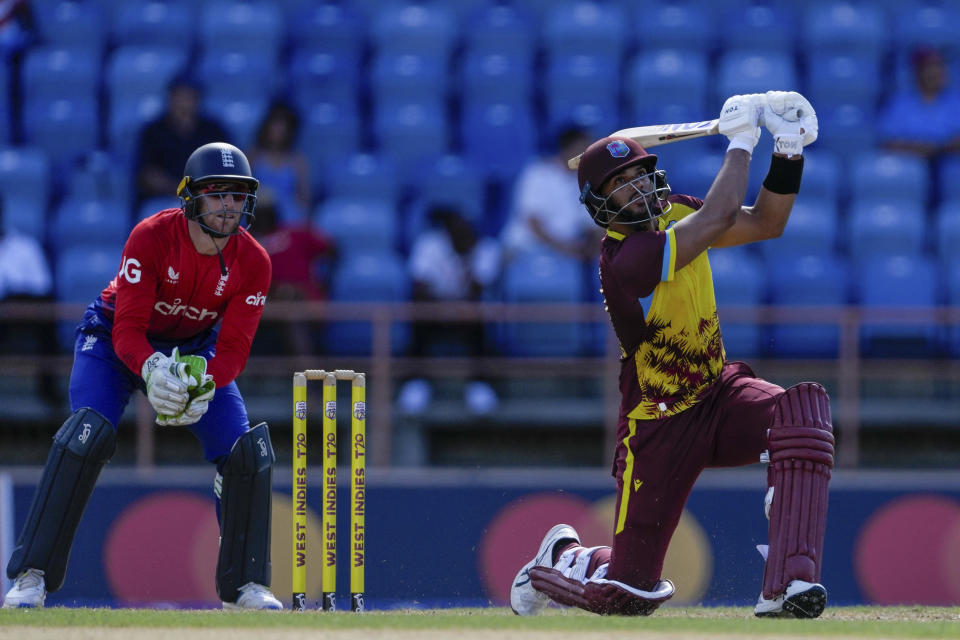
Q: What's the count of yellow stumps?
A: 3